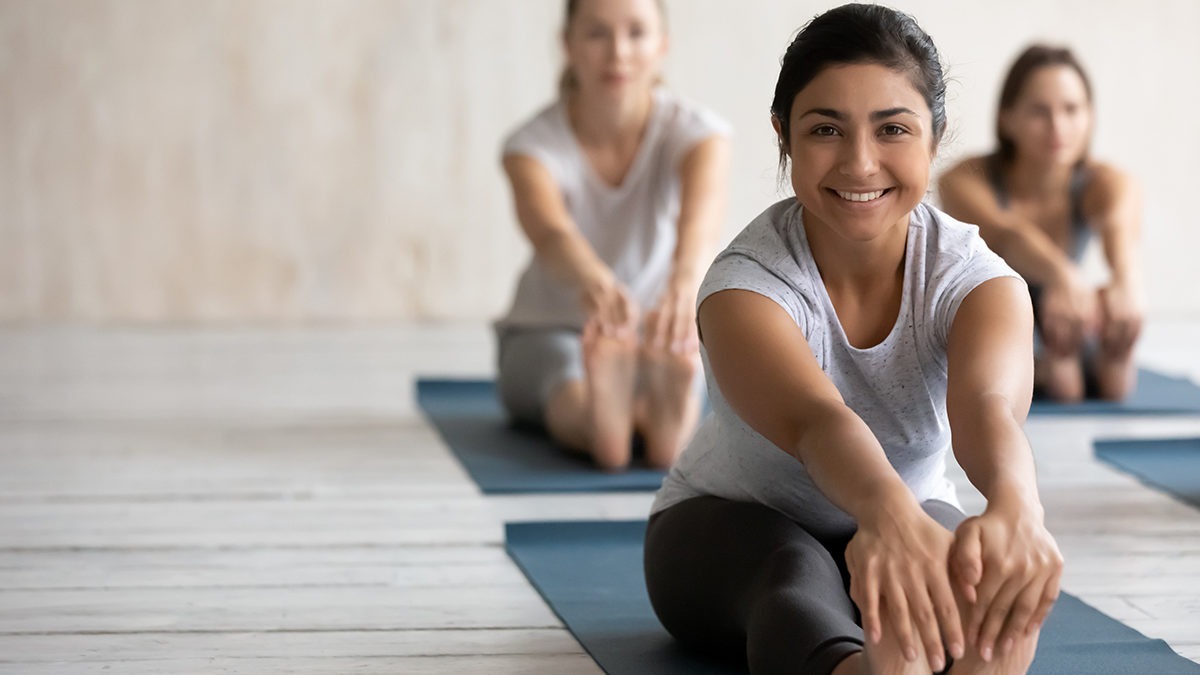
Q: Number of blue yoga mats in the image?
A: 4